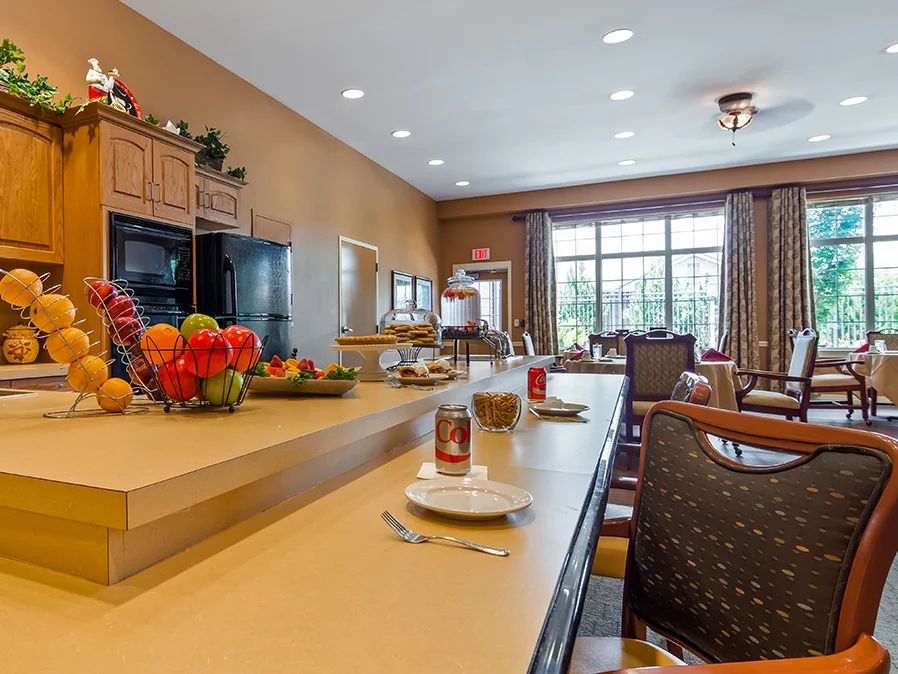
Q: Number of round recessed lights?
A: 11